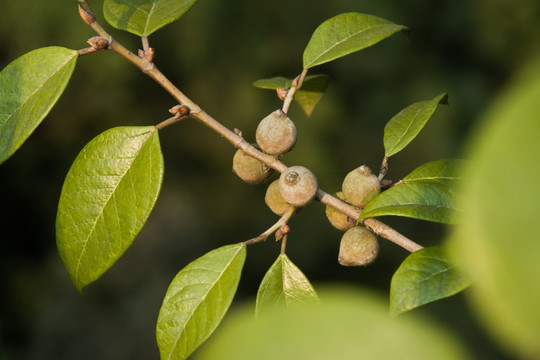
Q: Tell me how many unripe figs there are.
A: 7